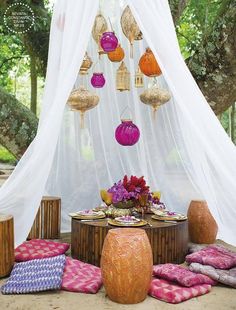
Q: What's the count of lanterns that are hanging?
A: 12